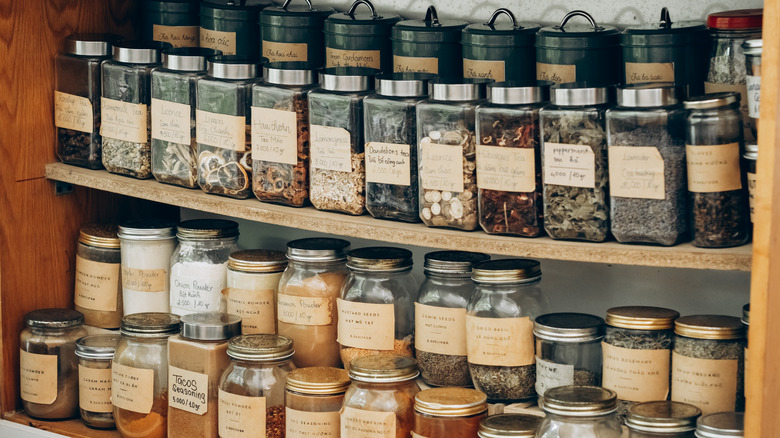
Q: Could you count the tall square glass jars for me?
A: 12